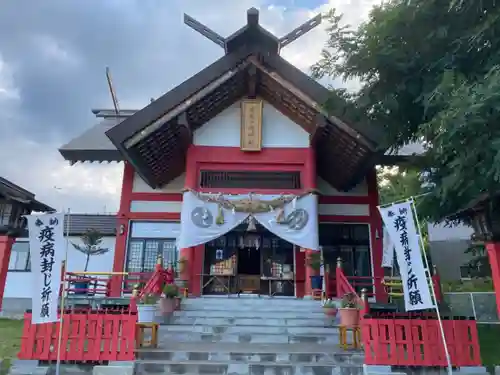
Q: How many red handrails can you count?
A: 2